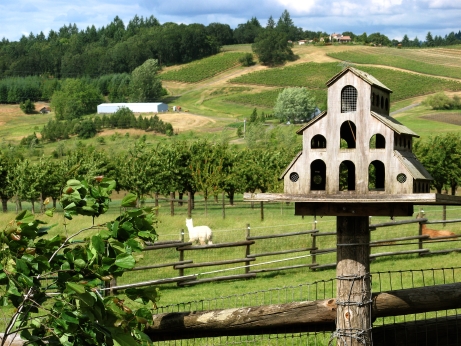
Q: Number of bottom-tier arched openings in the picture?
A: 3